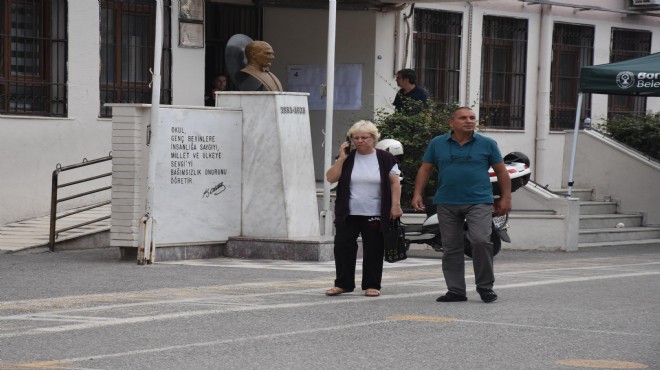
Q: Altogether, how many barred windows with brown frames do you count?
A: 6